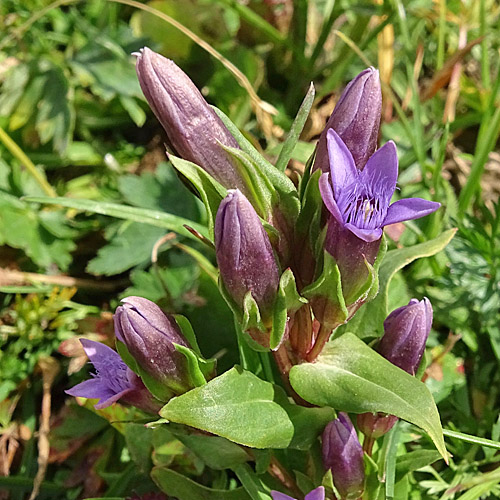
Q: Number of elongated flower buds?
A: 6